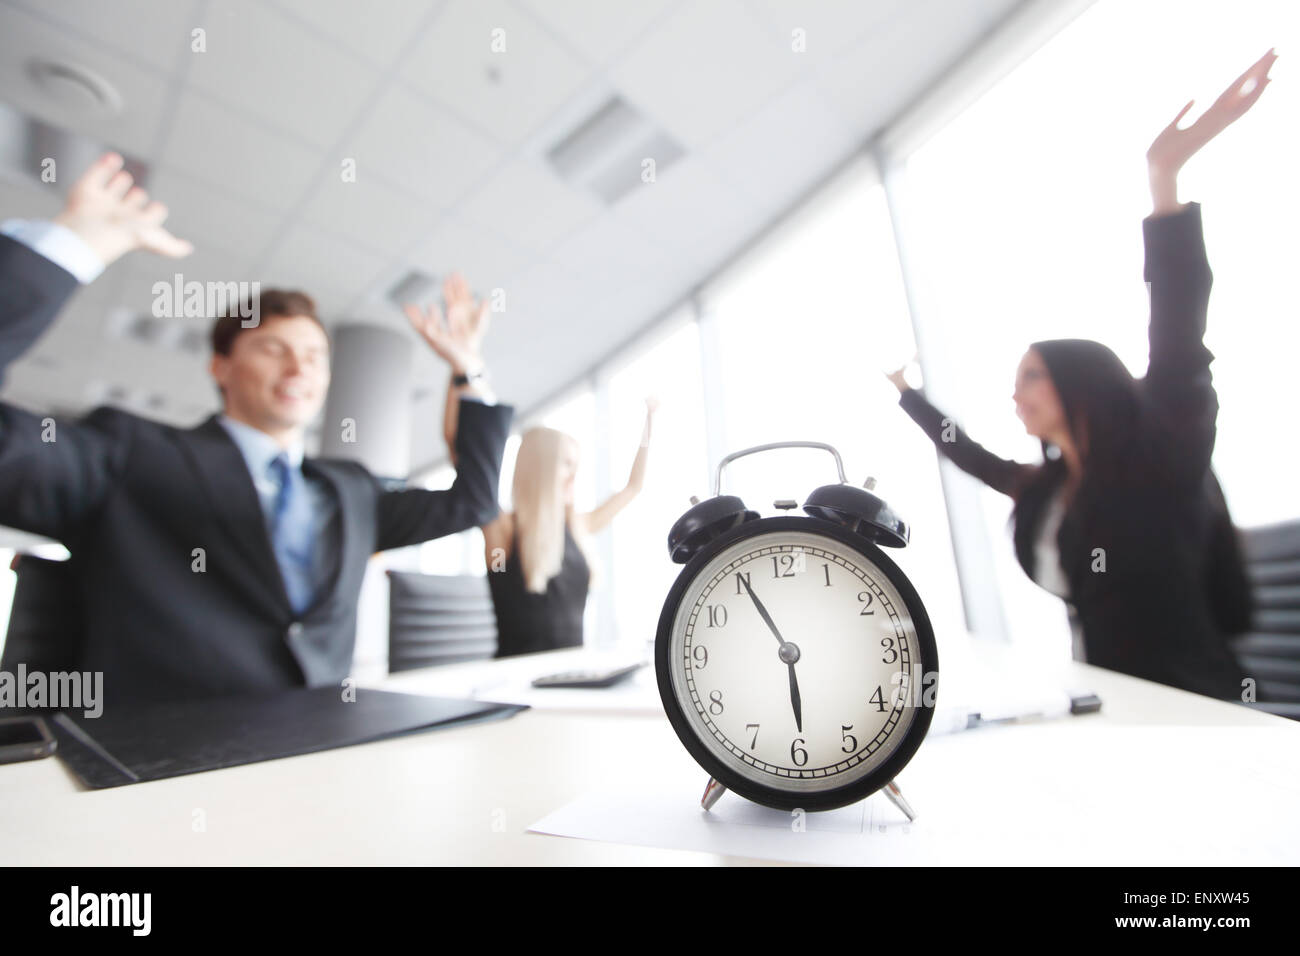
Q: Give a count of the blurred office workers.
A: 3